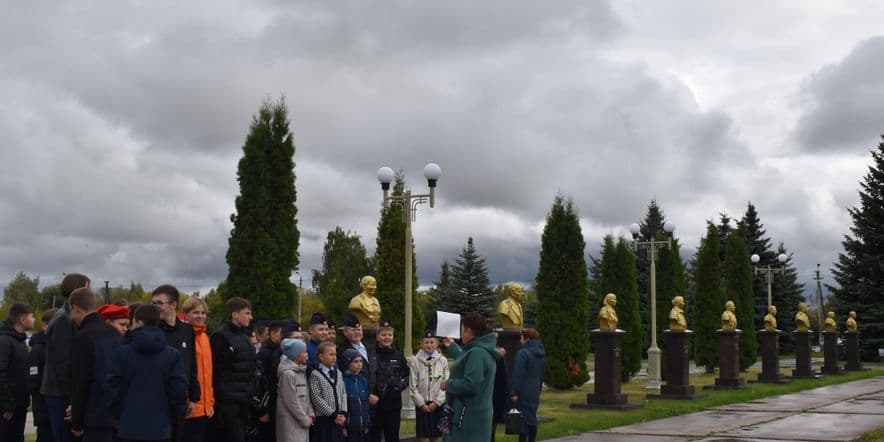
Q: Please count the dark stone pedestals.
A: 9